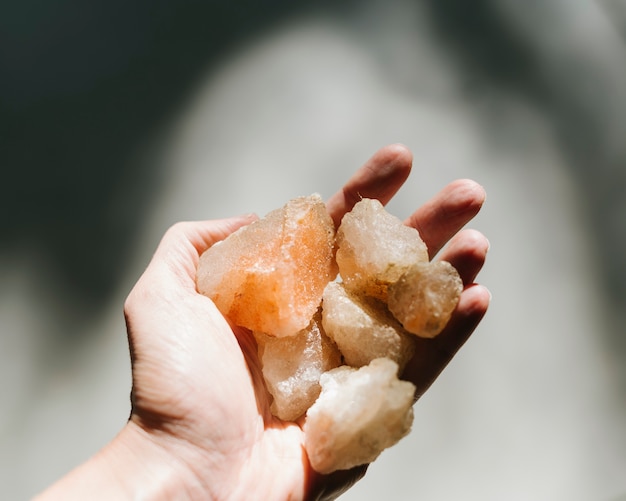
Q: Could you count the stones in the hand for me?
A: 6